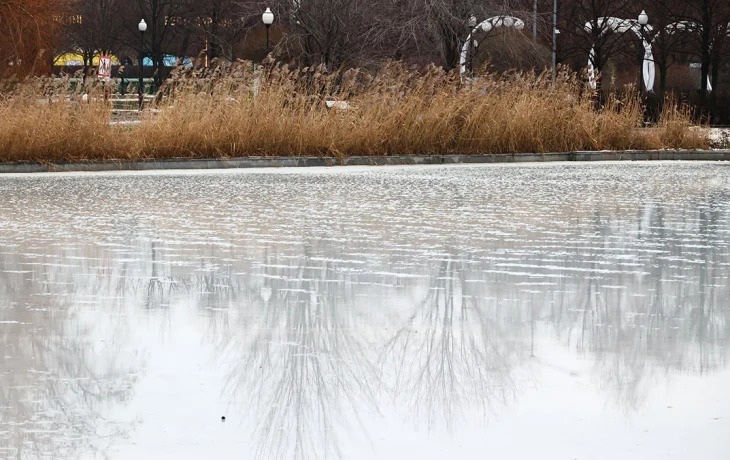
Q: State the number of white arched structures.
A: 3